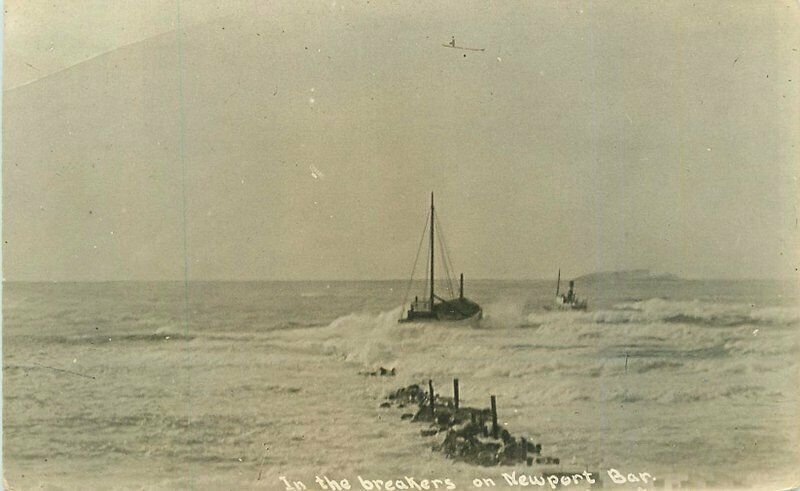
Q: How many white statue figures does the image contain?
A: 0